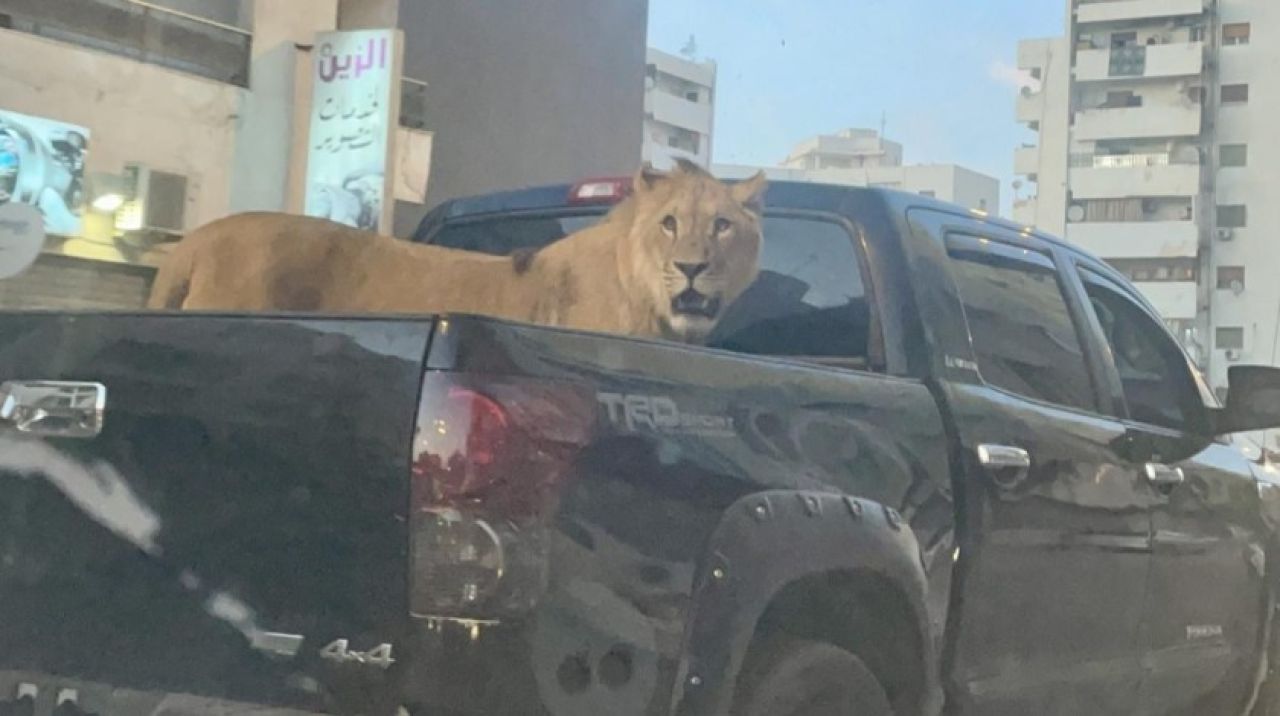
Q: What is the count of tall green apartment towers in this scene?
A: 0